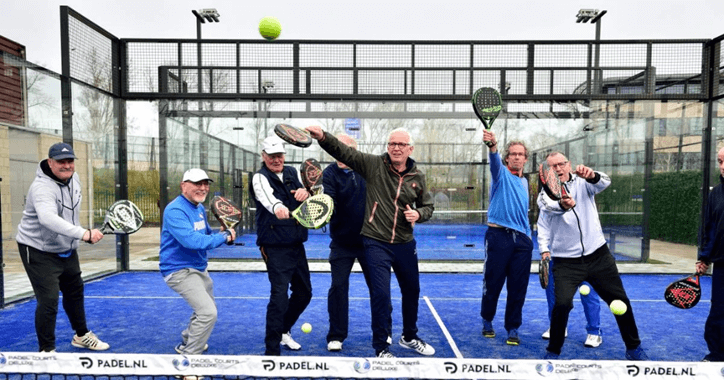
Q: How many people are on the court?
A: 9